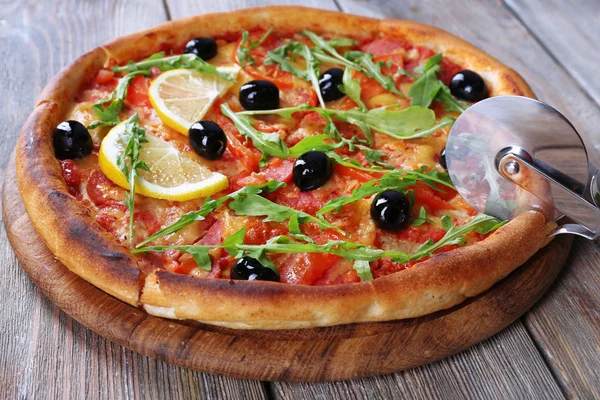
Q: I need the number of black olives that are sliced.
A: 0